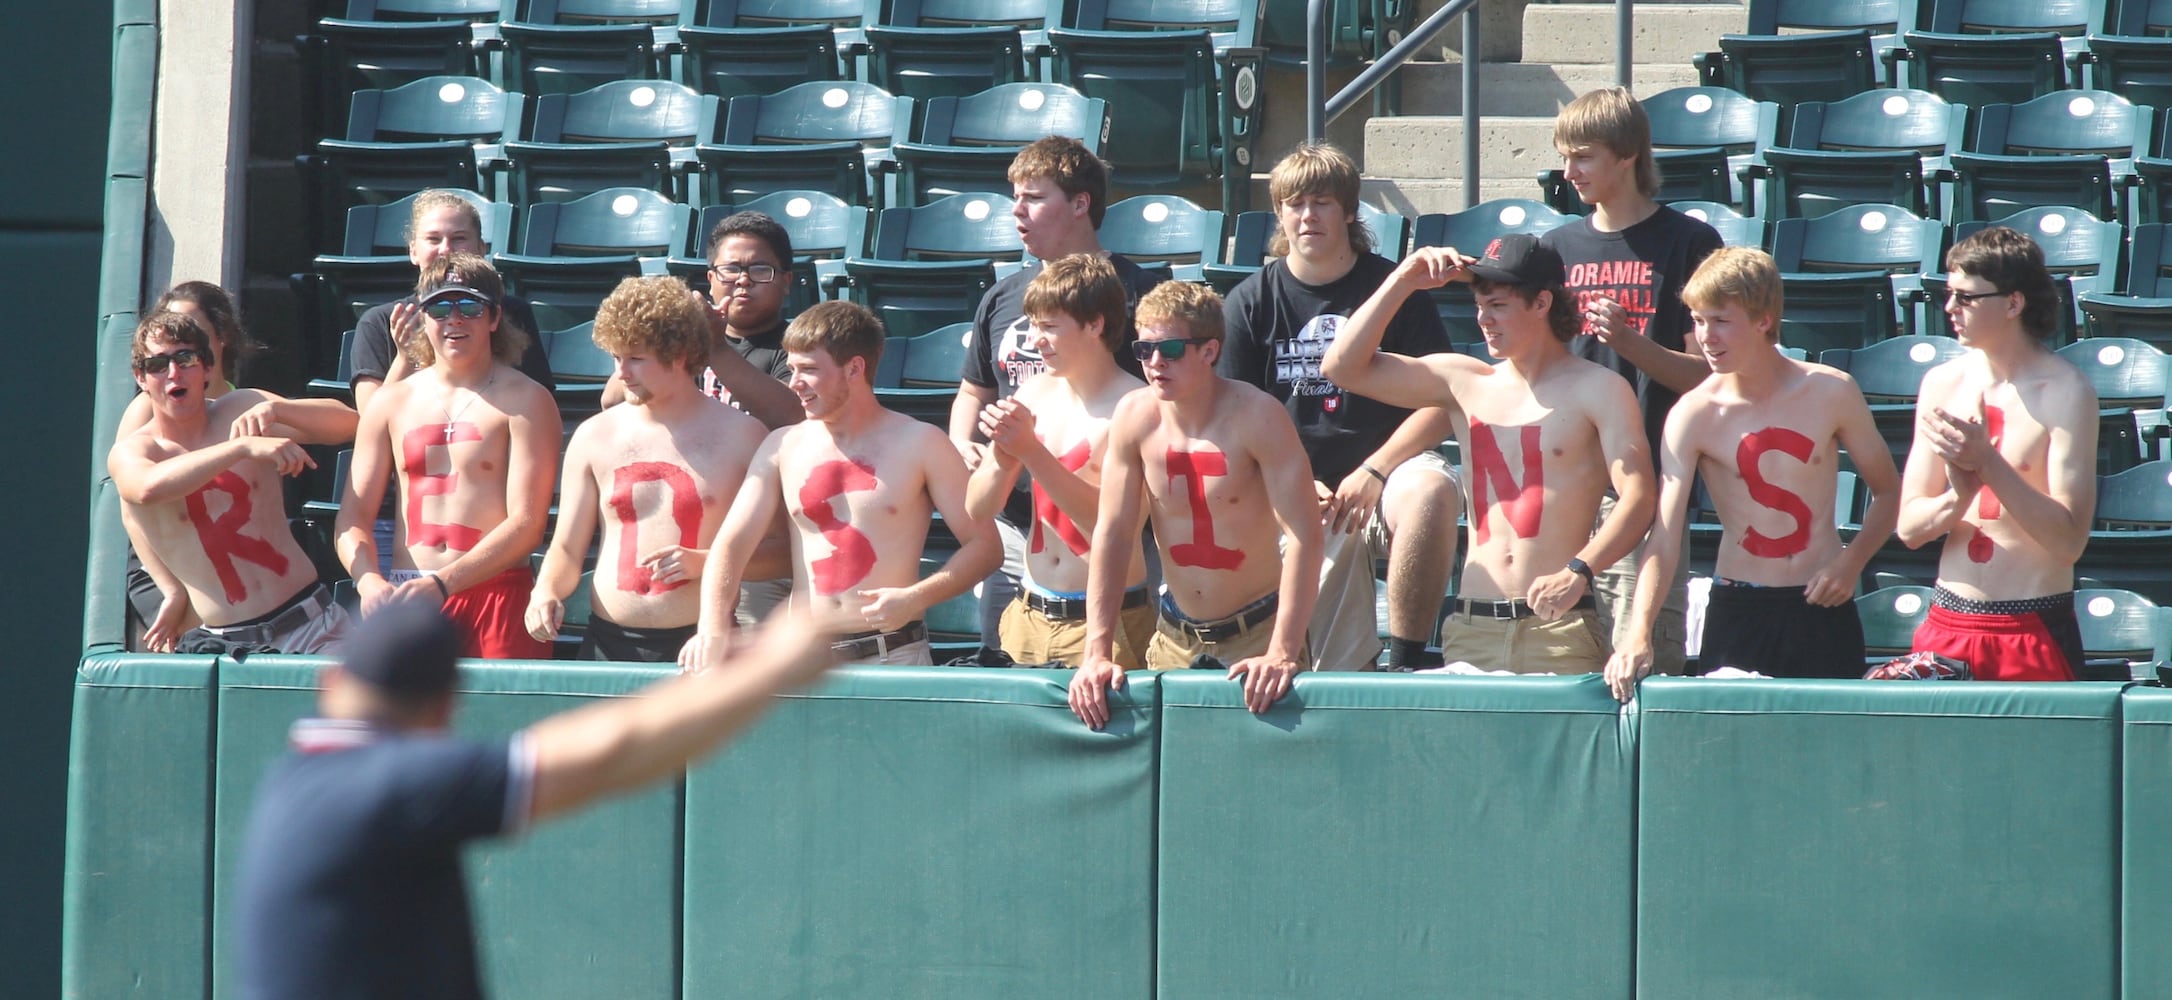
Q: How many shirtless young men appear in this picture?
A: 9